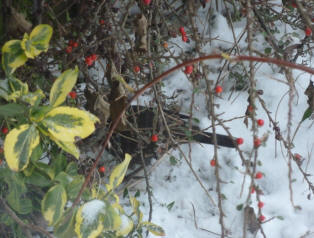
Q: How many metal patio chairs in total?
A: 0